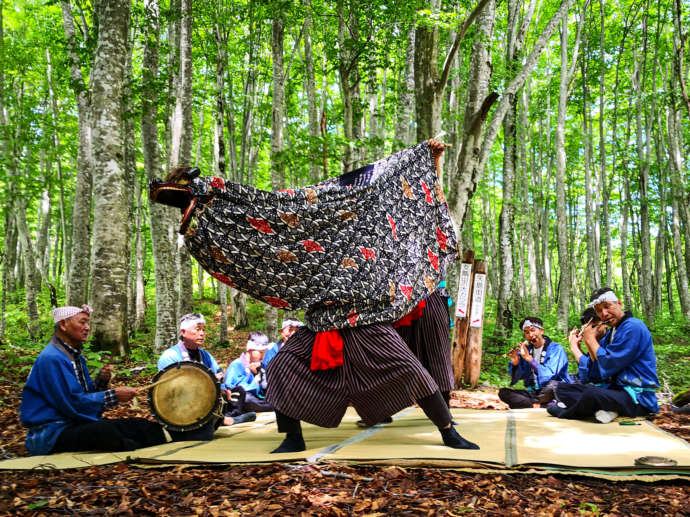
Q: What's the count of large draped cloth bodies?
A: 1